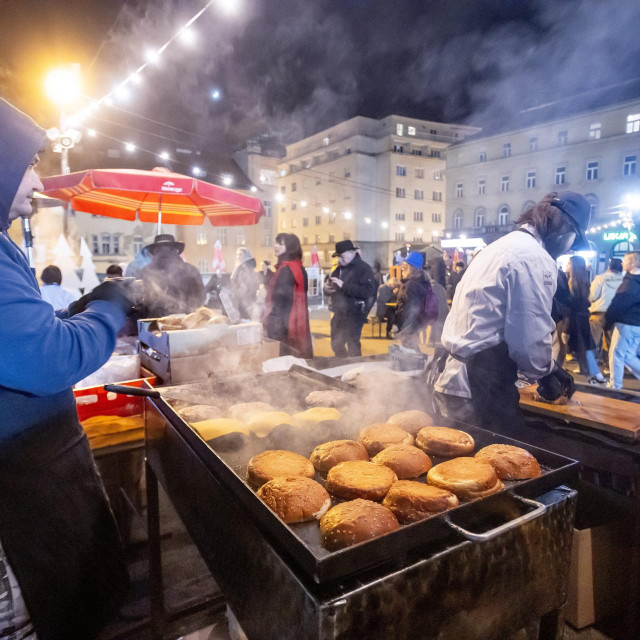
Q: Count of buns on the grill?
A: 12